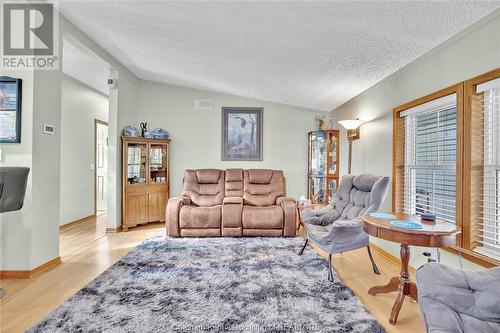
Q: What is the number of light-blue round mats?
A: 2